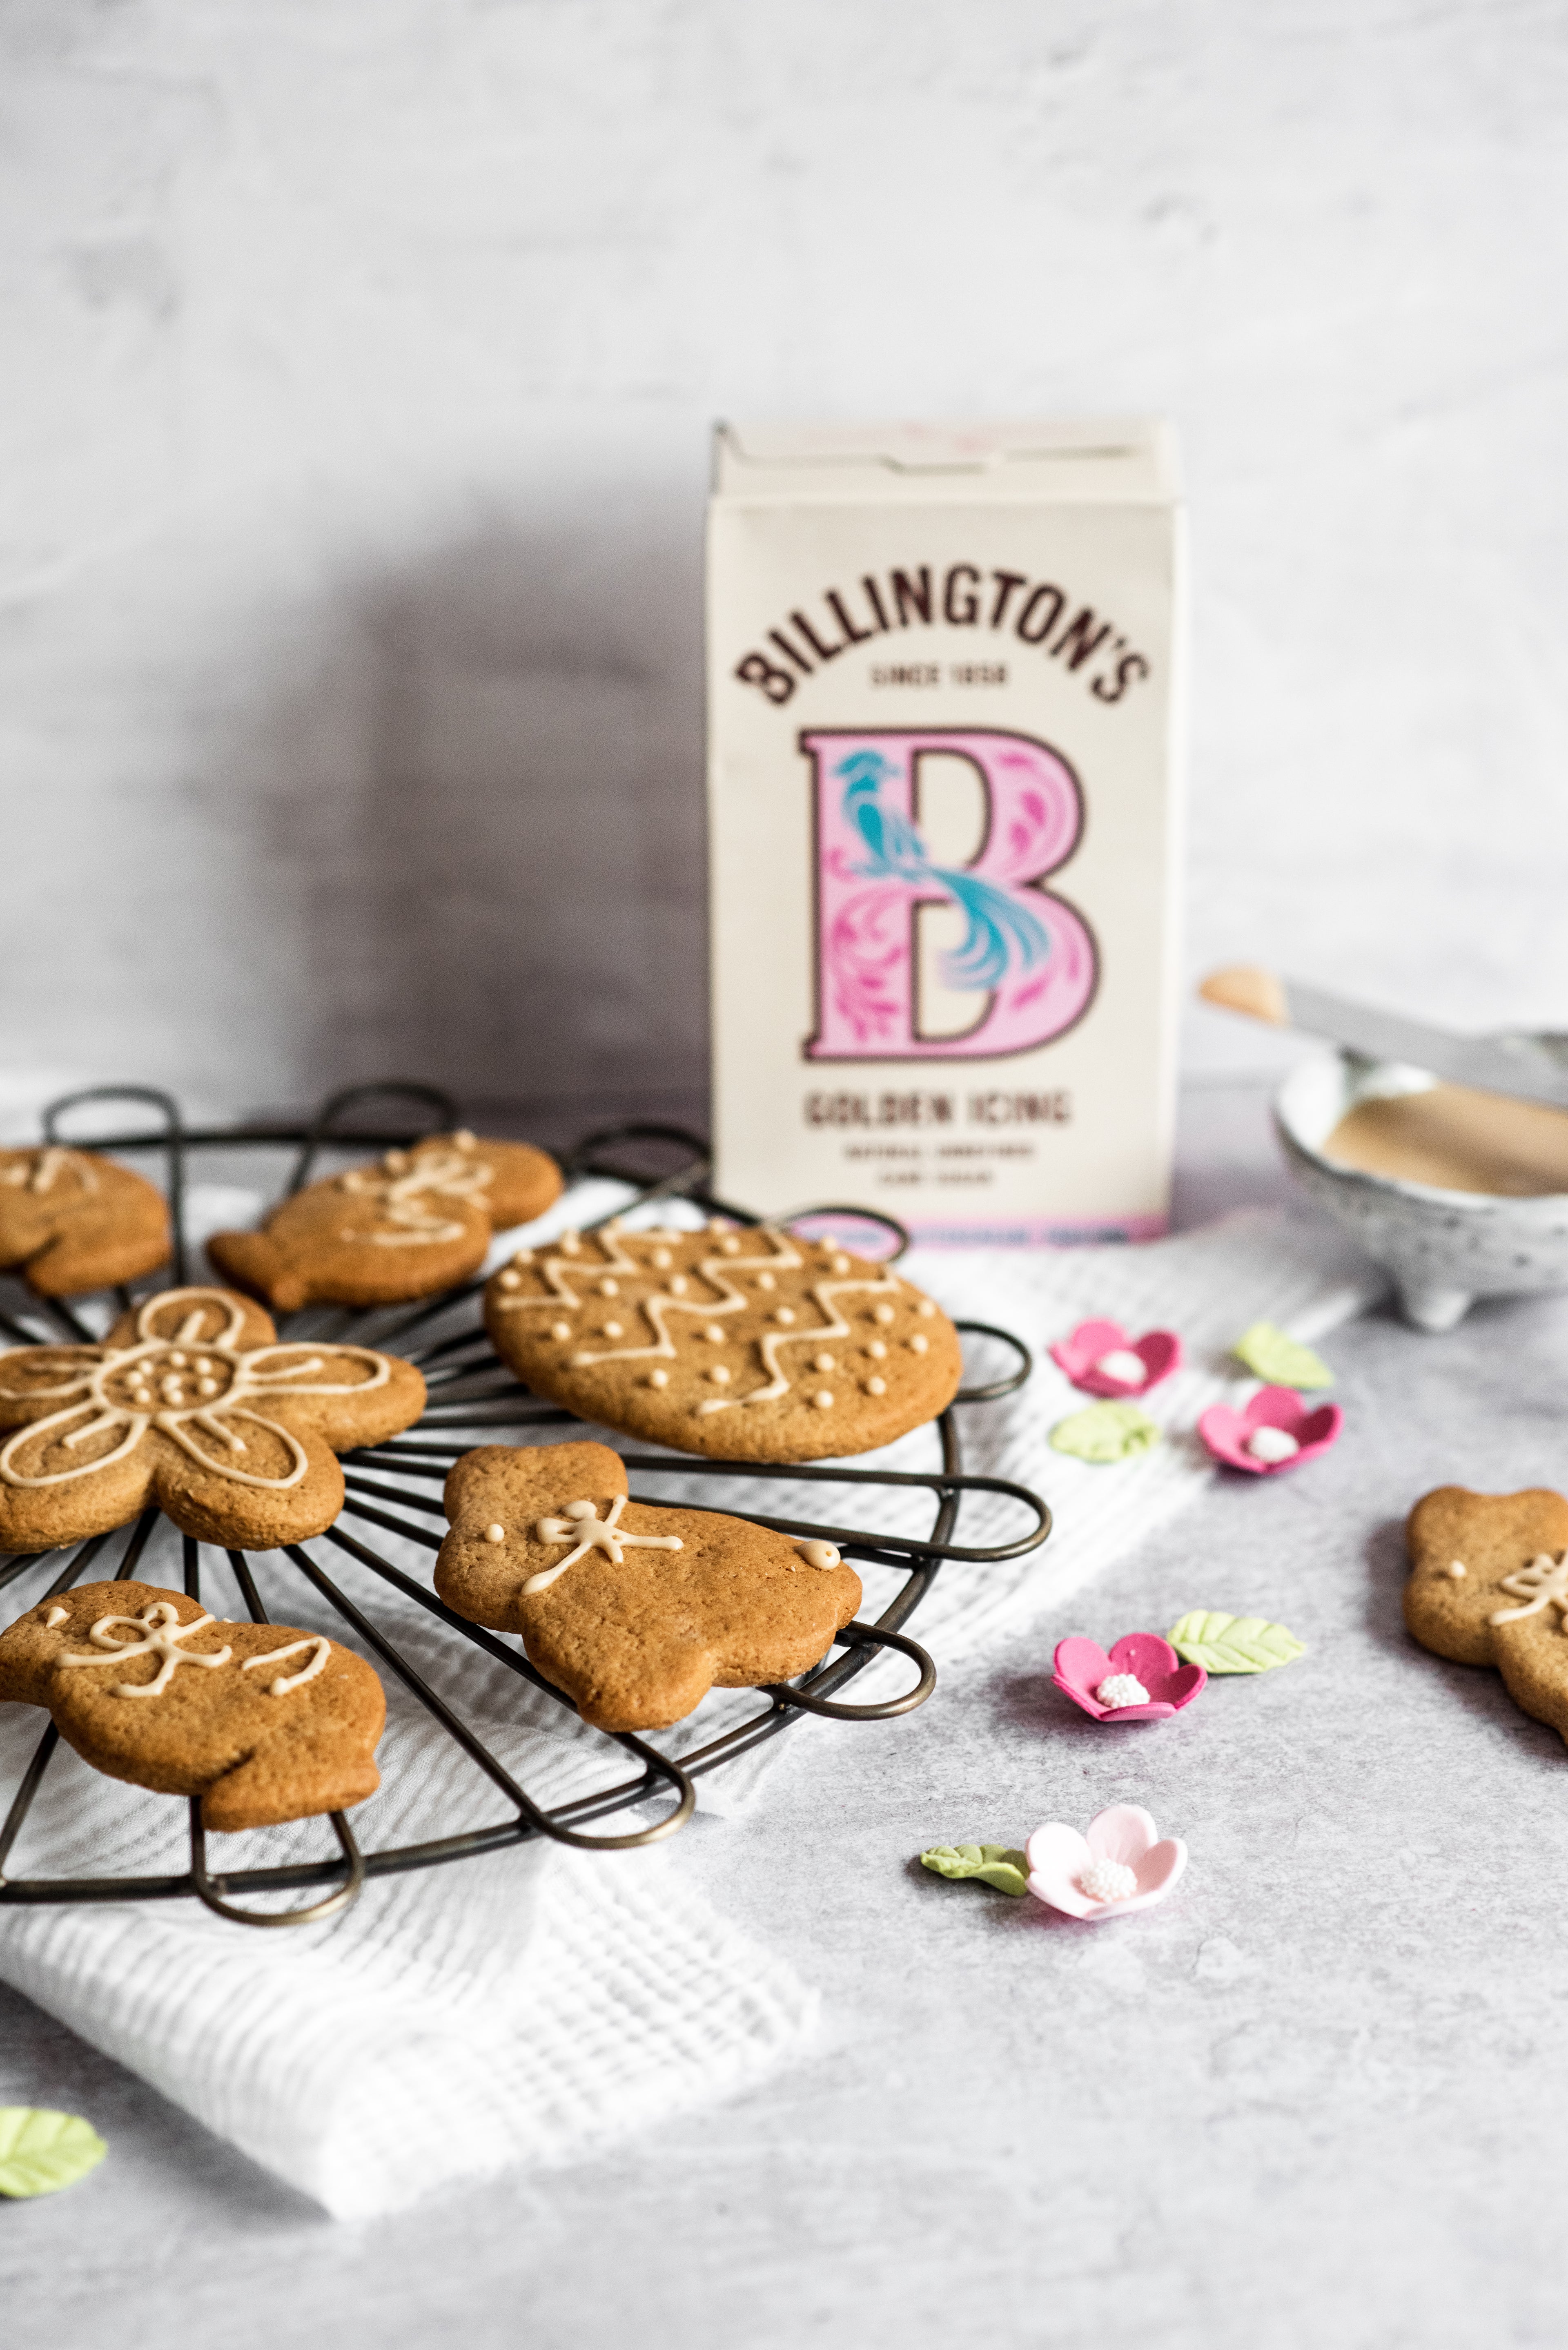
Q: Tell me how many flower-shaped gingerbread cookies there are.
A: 1